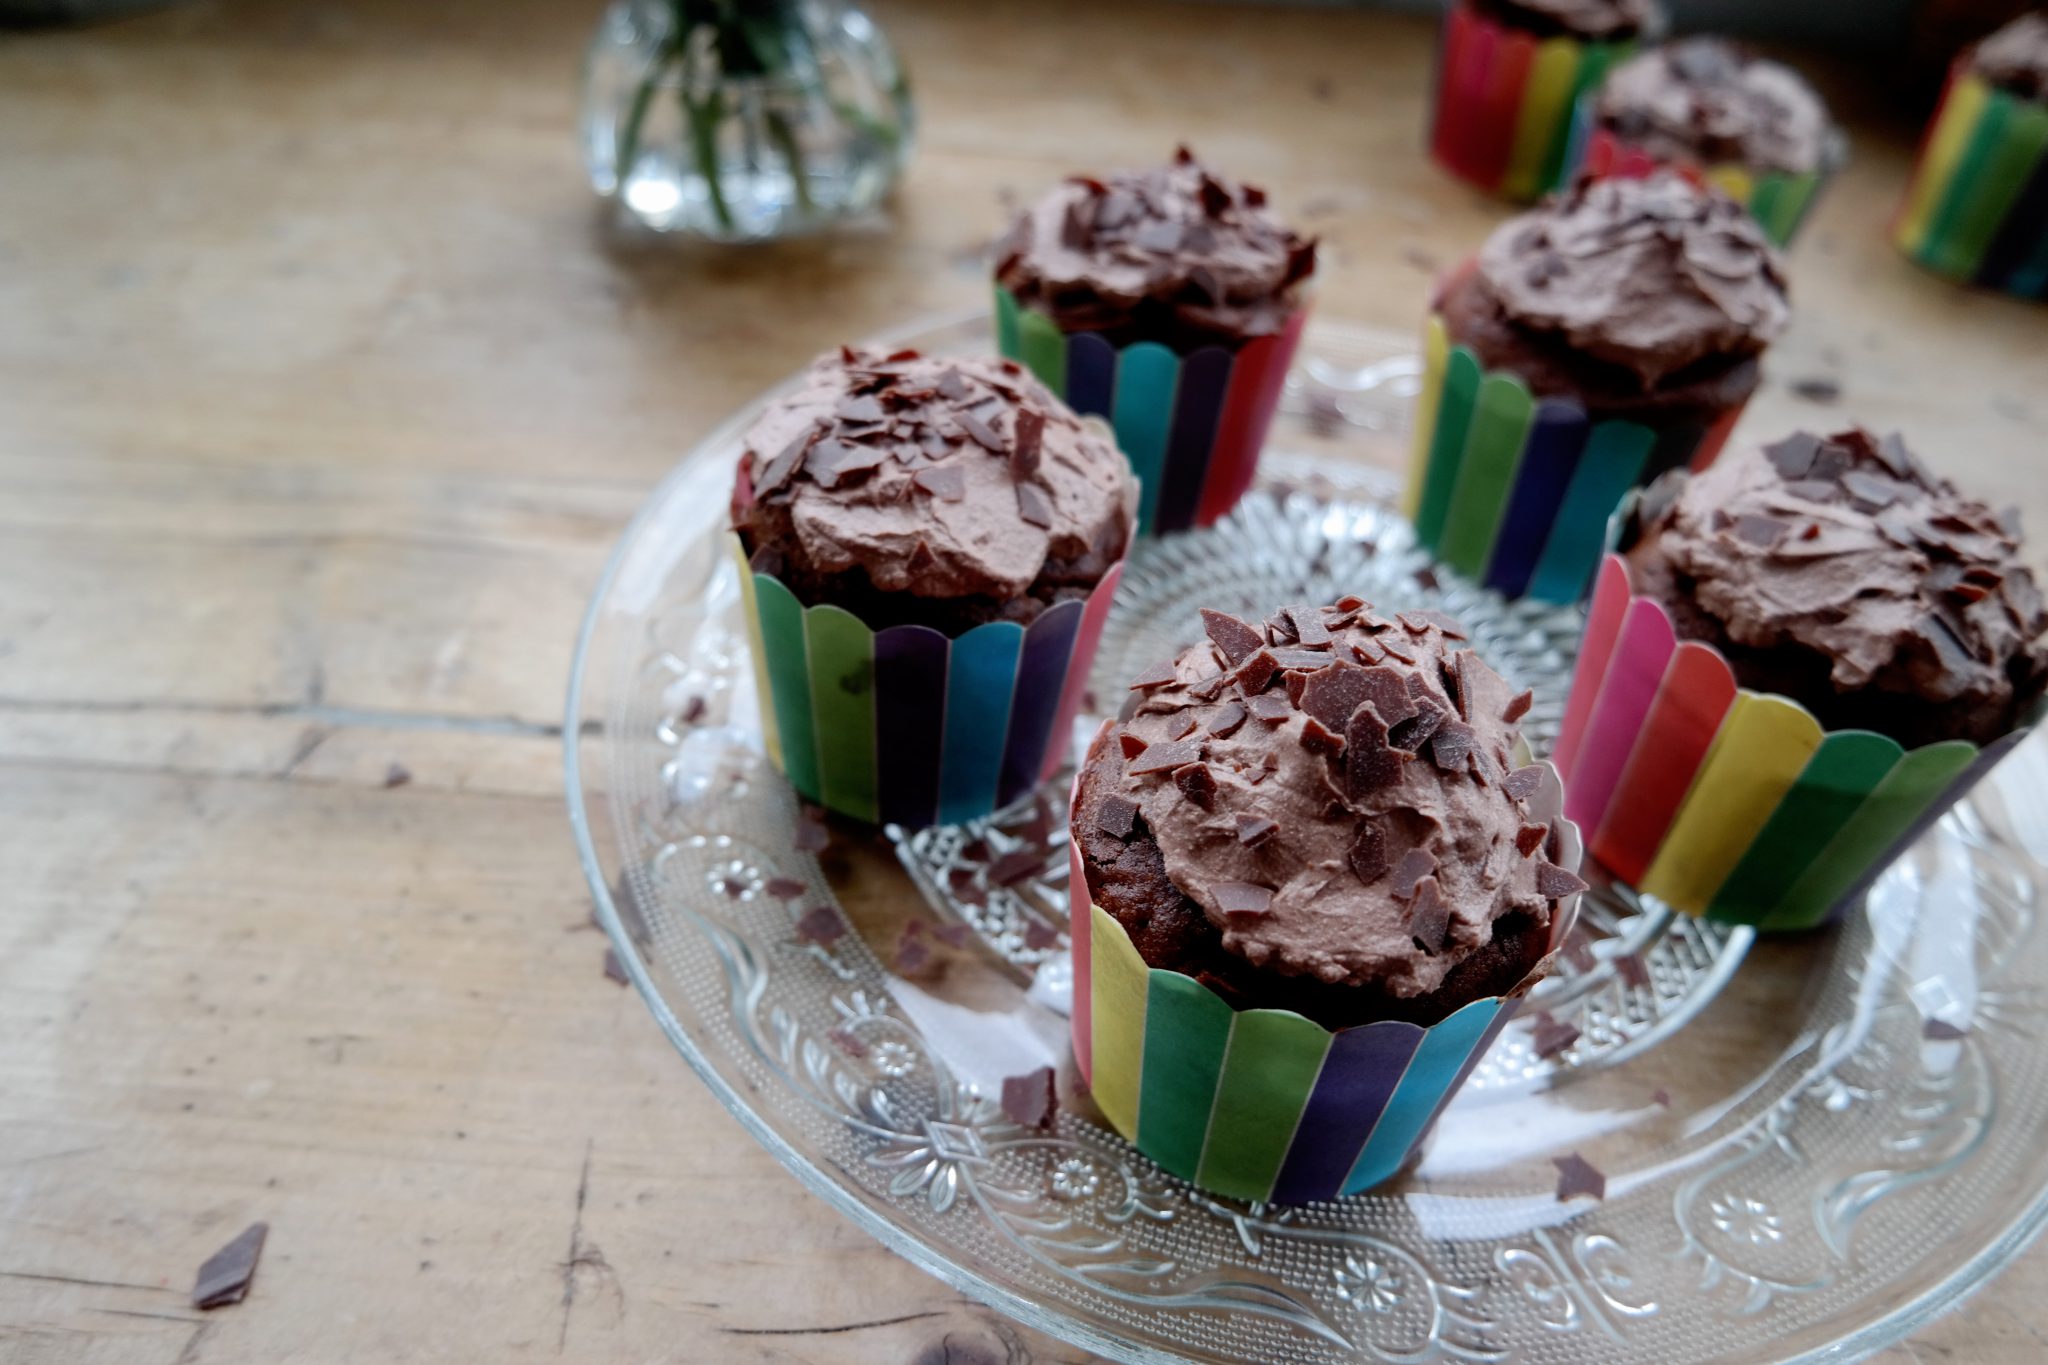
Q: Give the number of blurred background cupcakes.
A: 3